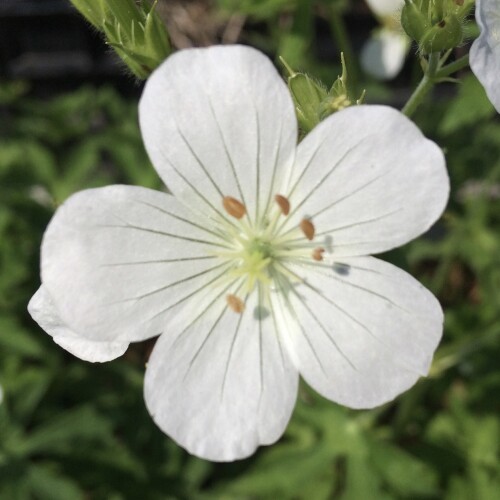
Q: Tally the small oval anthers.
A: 5